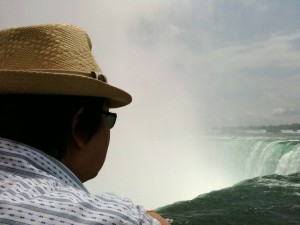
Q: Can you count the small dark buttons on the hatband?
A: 2